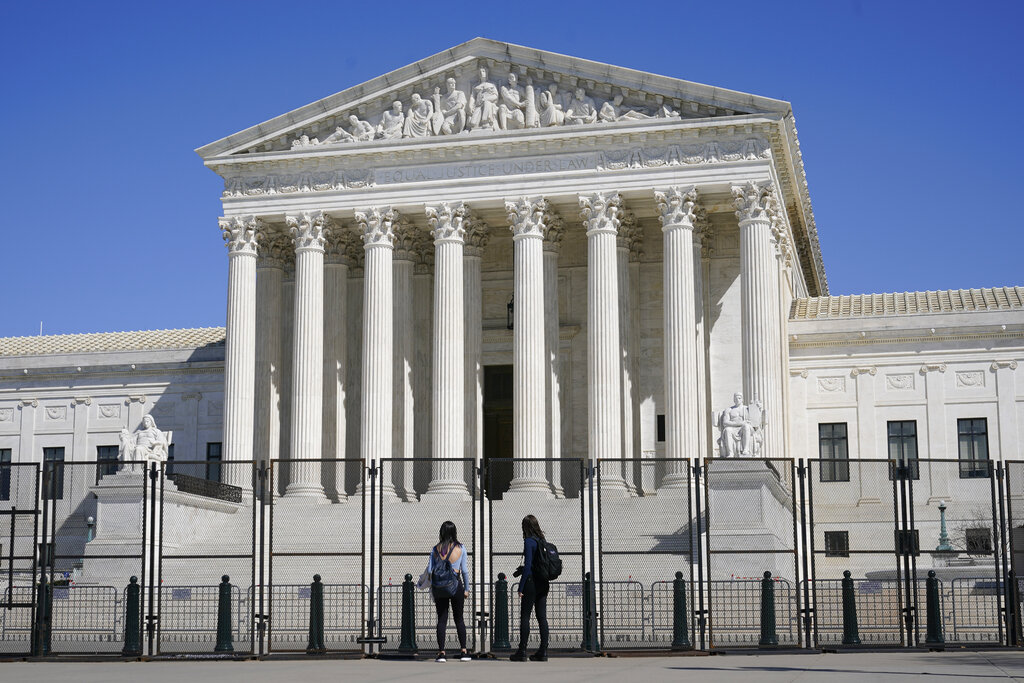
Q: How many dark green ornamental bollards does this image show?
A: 12